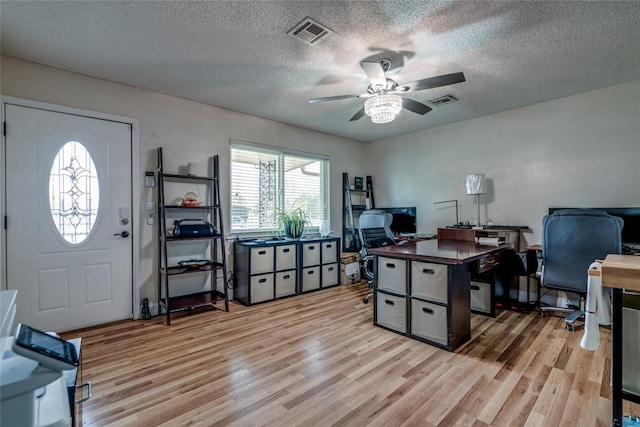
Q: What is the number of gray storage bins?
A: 13